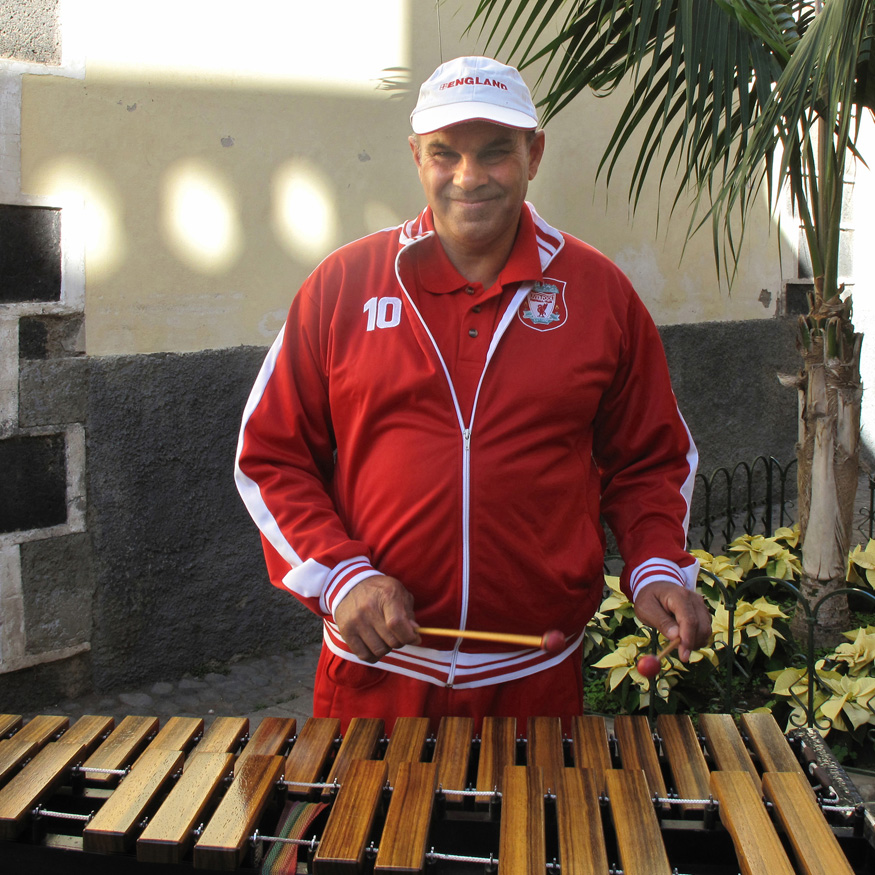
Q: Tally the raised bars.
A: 12